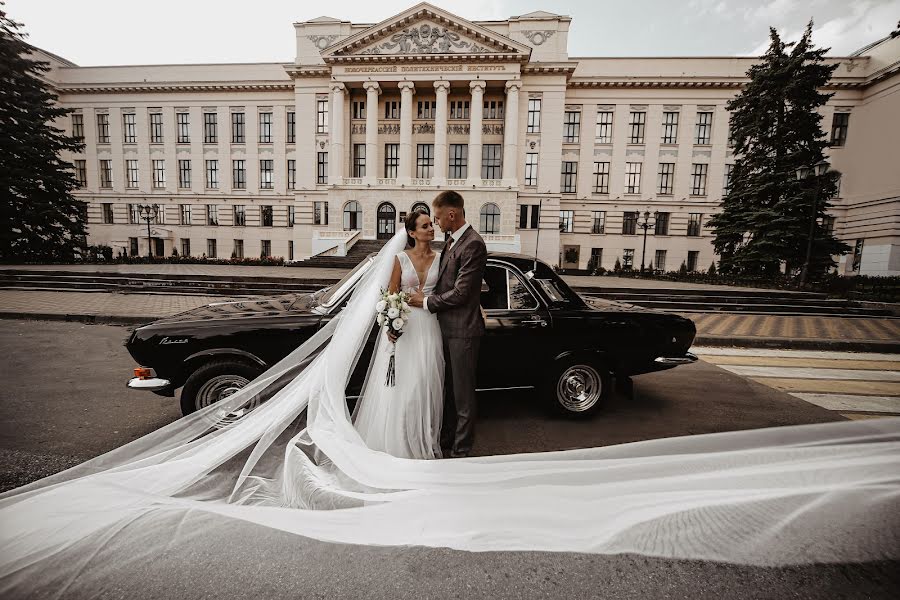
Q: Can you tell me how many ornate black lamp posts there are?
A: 3